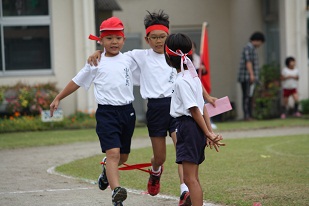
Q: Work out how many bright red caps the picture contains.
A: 1